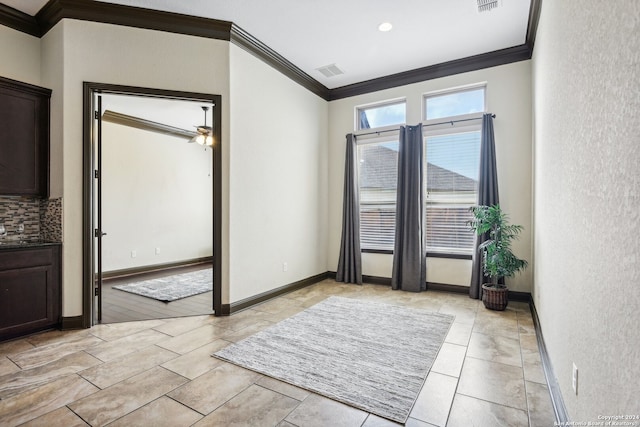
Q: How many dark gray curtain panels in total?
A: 3